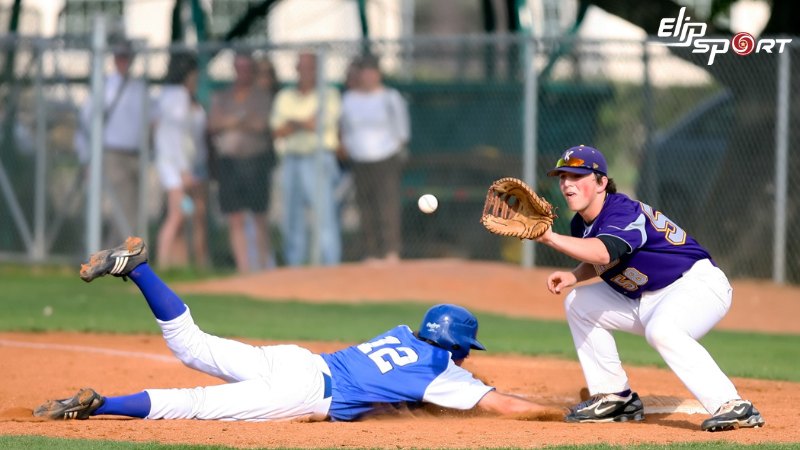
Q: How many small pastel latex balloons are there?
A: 0